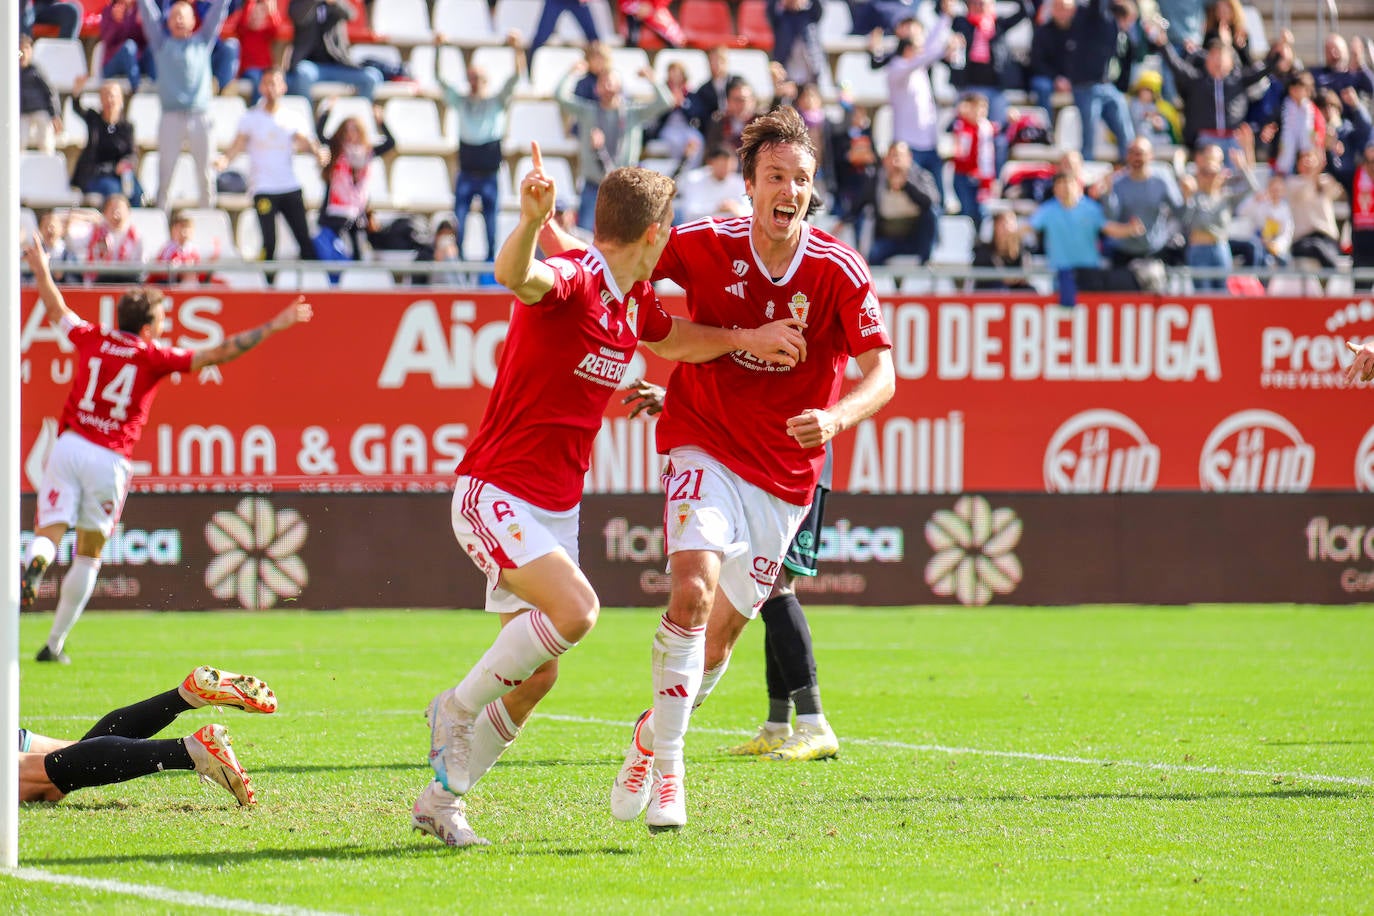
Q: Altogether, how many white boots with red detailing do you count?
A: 4